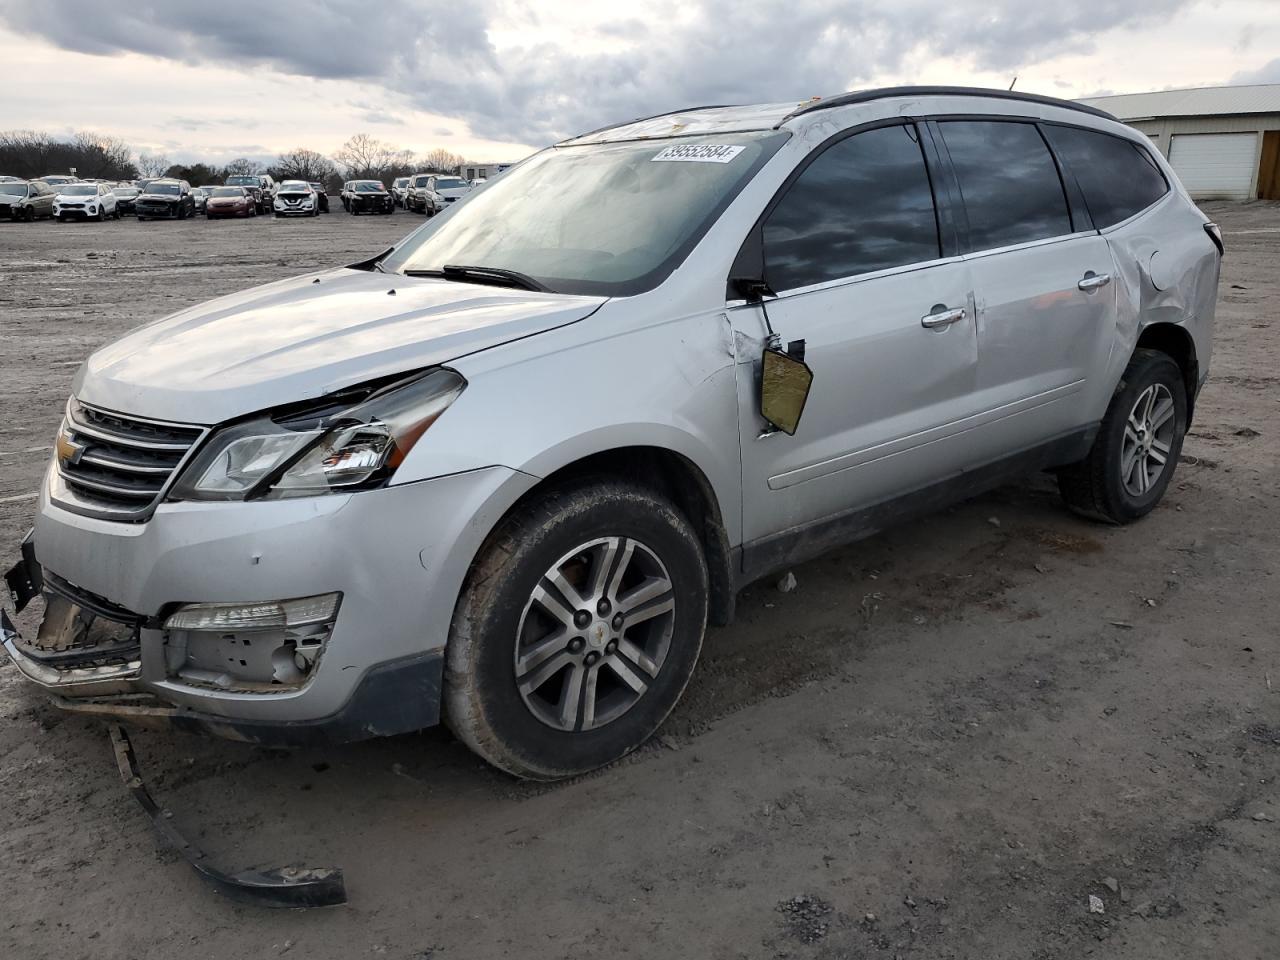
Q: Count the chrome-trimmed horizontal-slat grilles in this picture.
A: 1